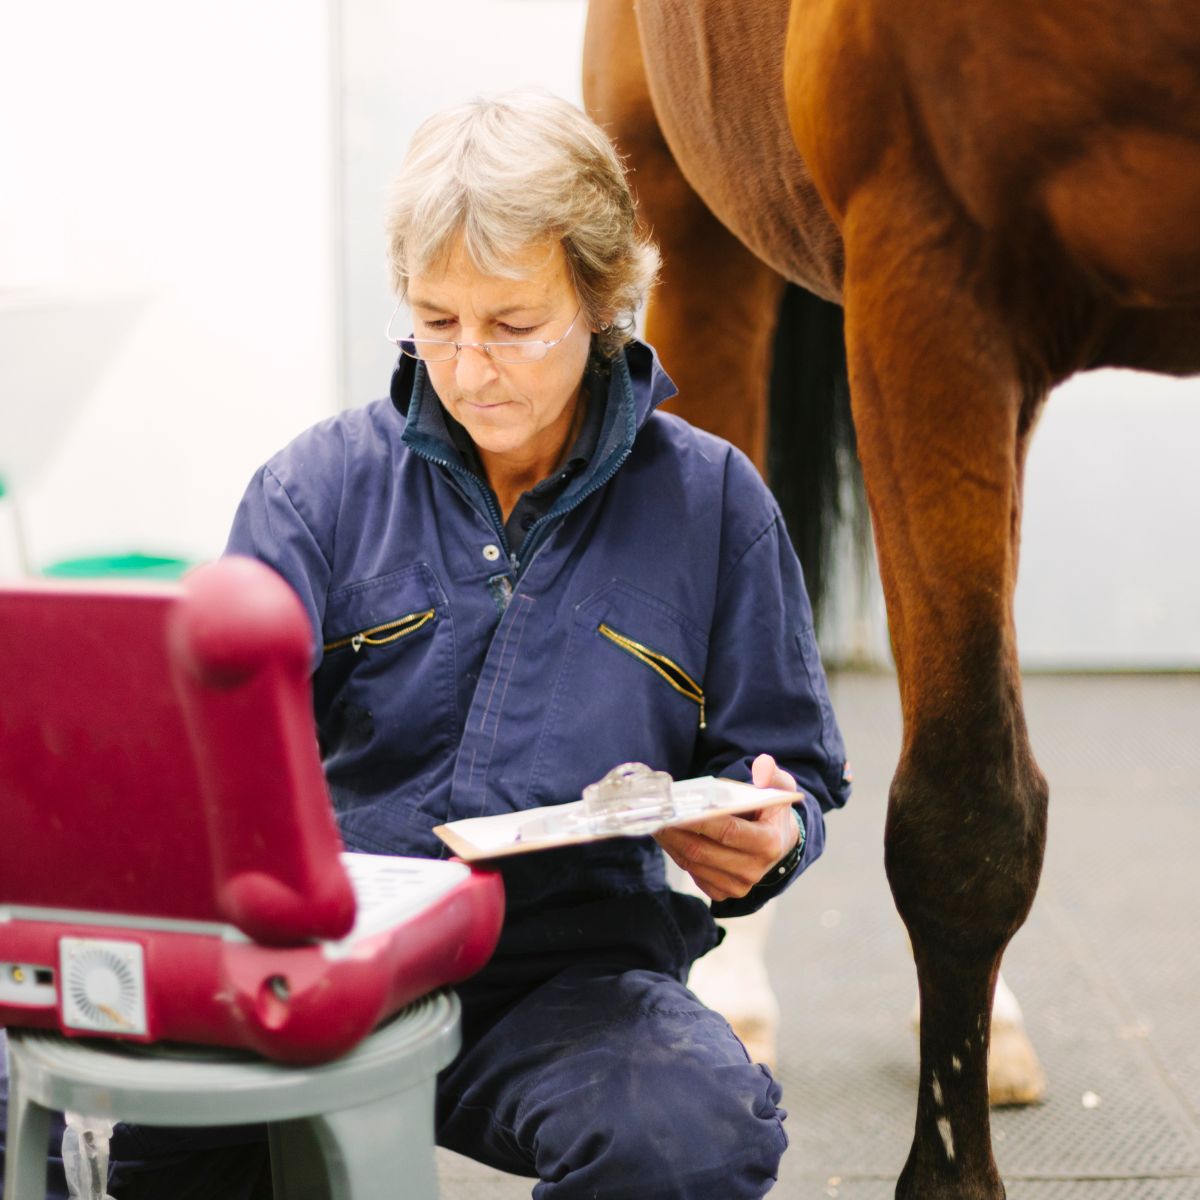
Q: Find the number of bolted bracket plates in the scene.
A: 0